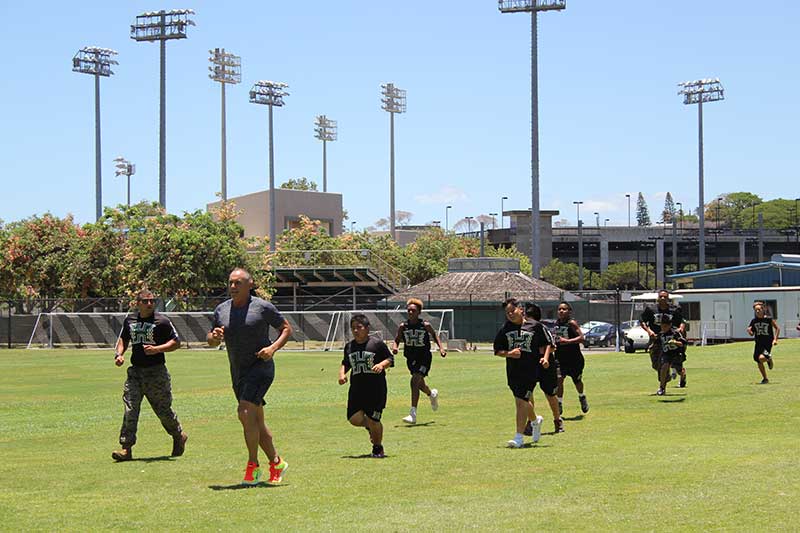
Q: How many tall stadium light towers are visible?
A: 9